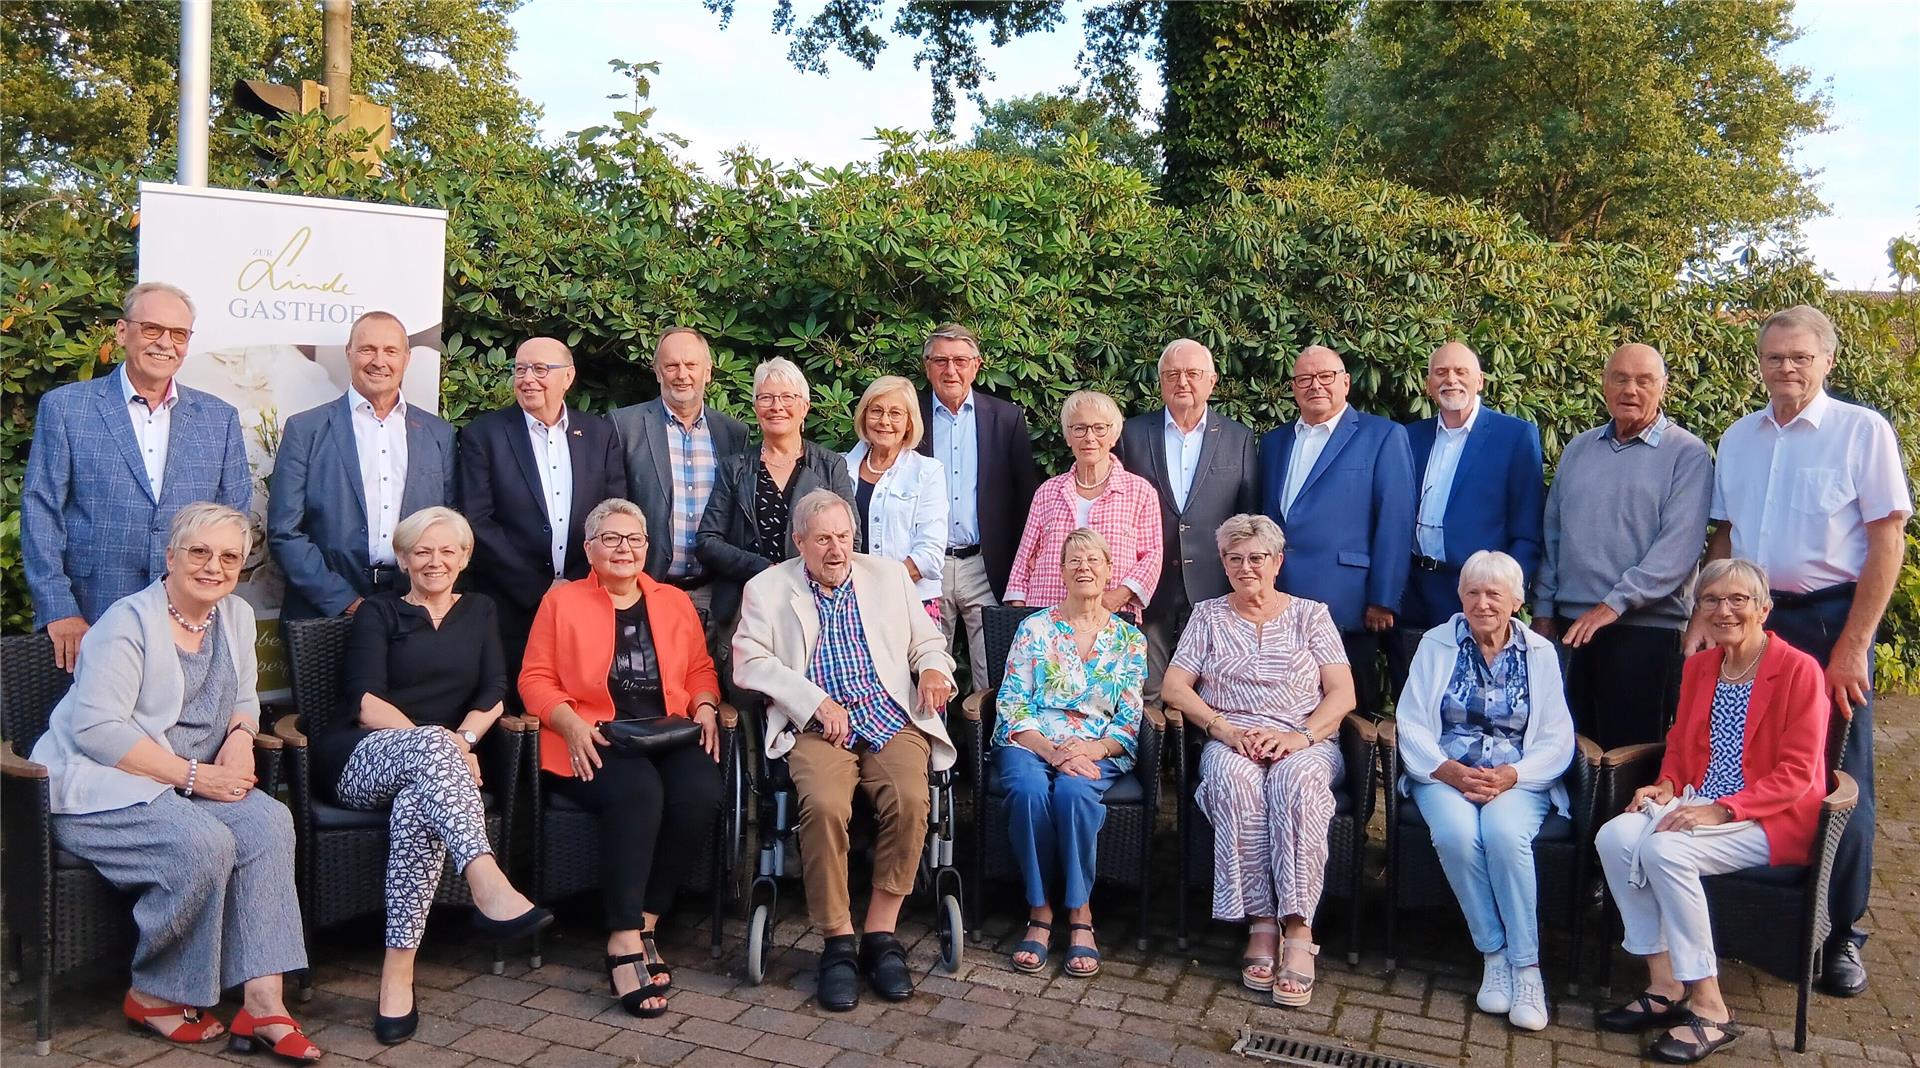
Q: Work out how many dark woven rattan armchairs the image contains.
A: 7